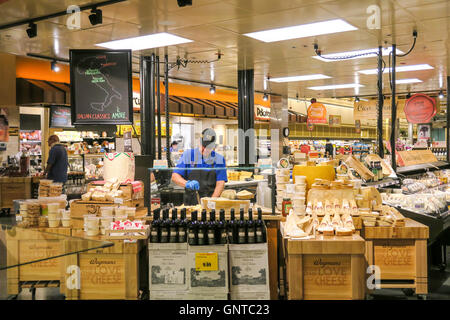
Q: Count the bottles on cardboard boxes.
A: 12